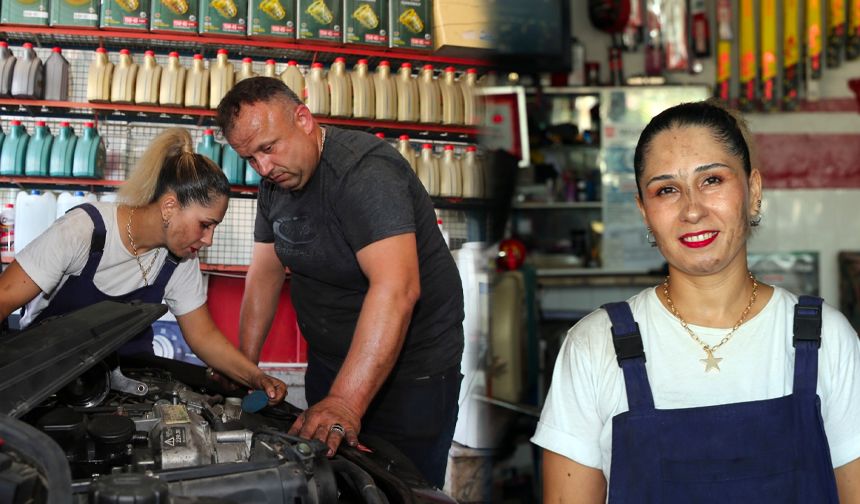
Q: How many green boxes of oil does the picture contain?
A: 9